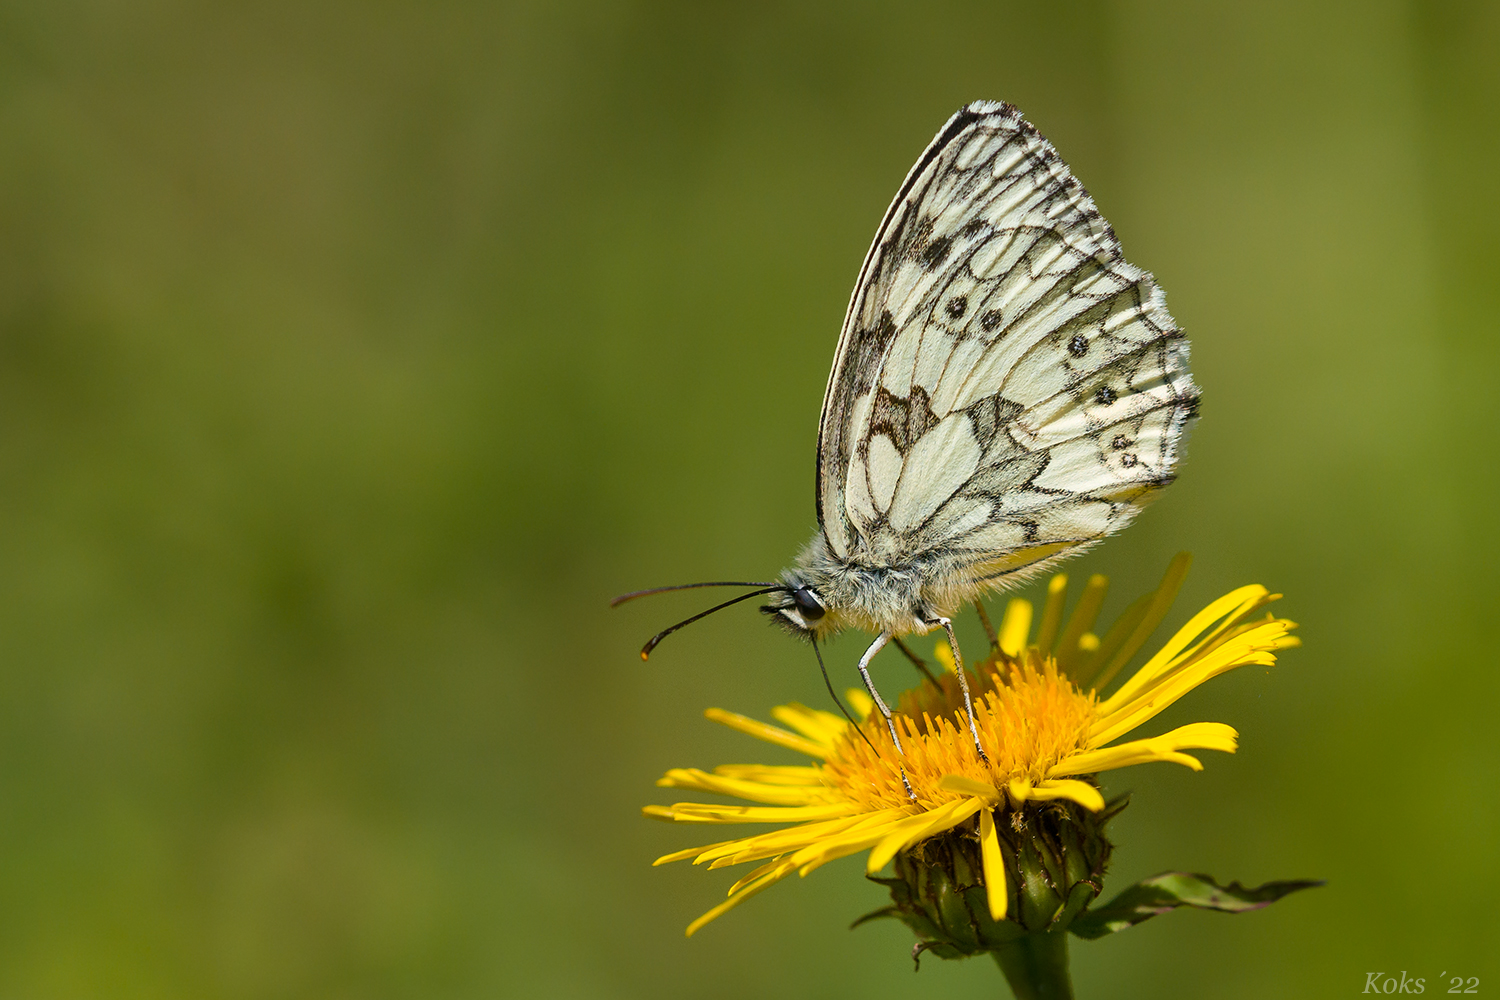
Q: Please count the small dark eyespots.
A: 6